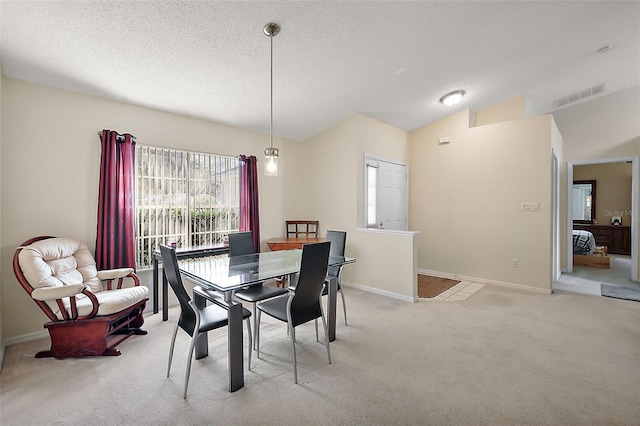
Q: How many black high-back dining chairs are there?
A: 4